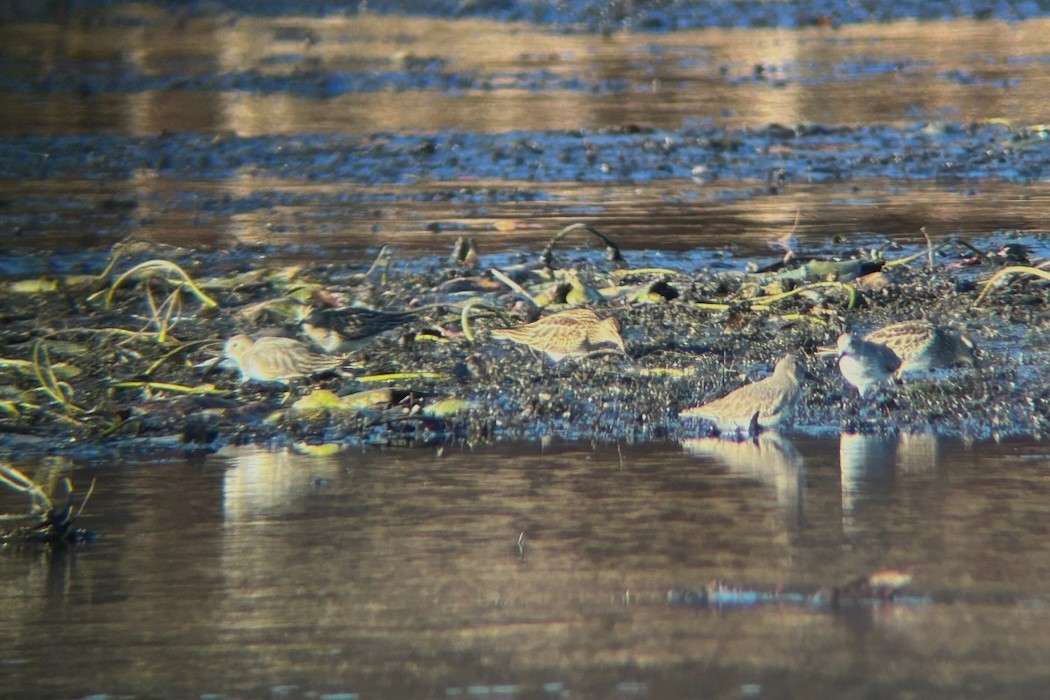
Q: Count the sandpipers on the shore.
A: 6